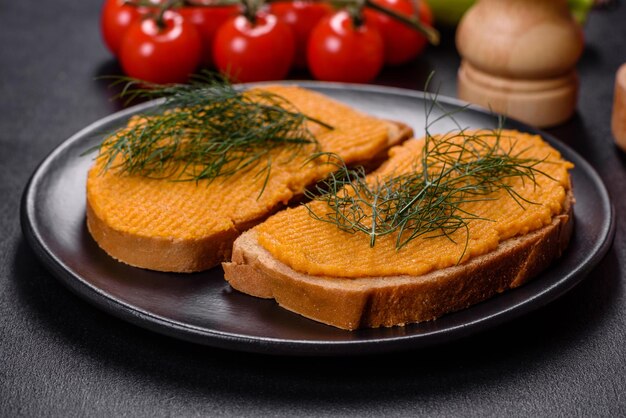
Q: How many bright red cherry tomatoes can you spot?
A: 7